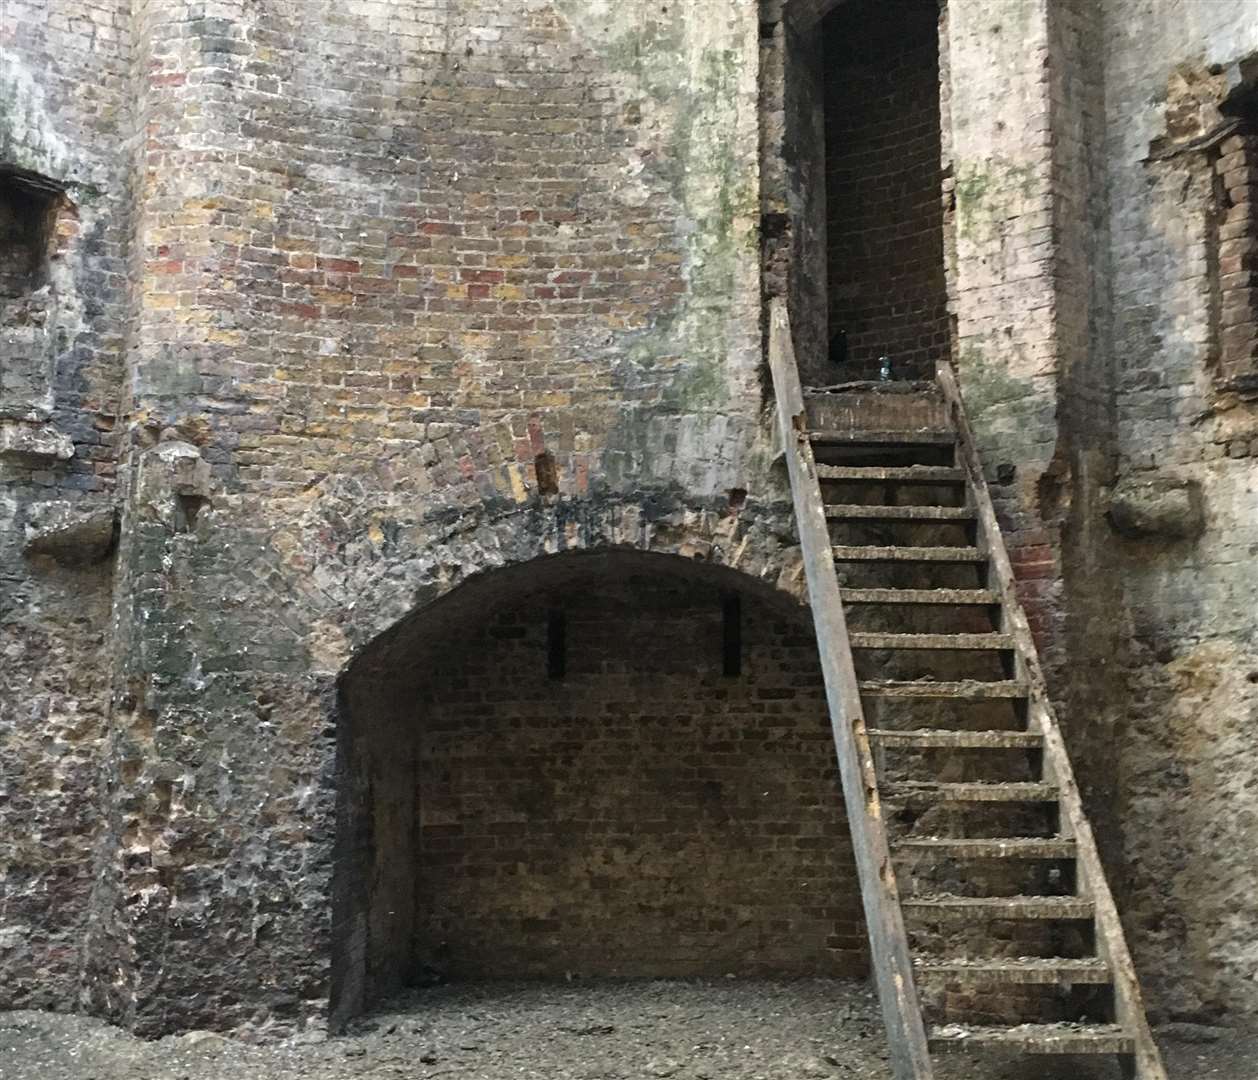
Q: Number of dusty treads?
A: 13